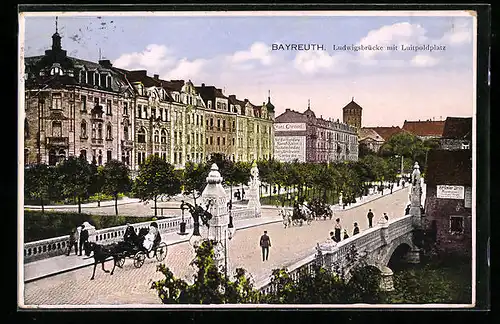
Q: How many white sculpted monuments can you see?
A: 3